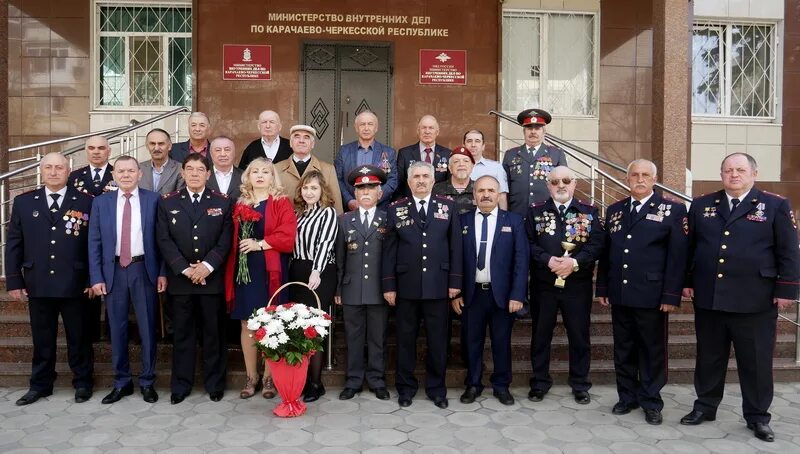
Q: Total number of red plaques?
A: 2